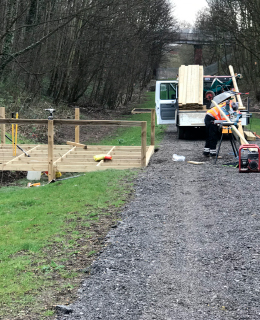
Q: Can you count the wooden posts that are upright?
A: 5